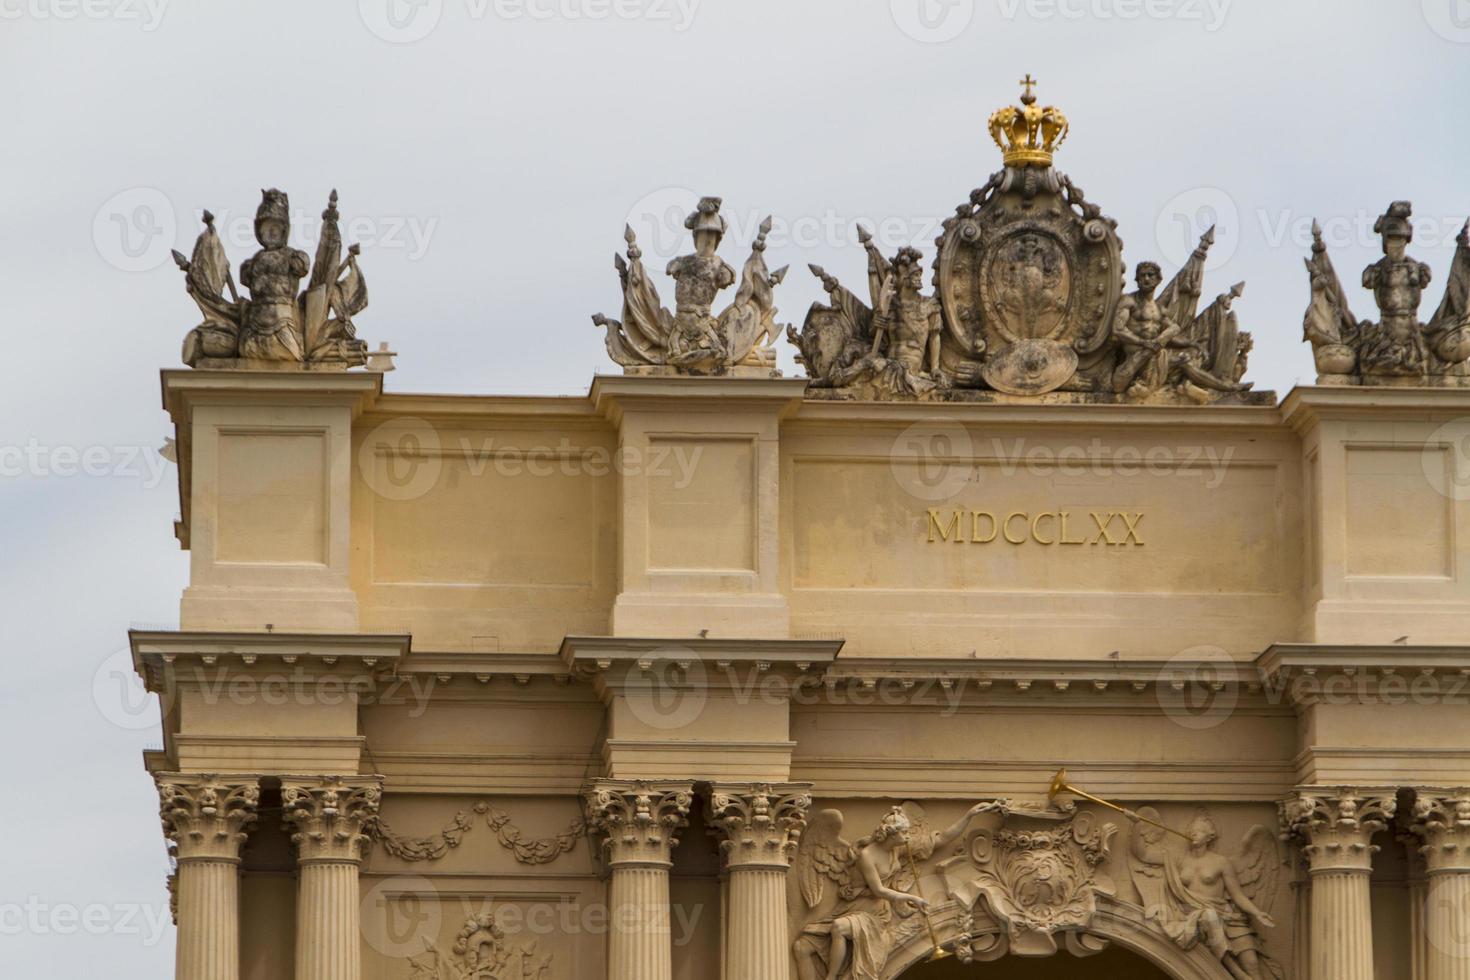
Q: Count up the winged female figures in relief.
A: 2